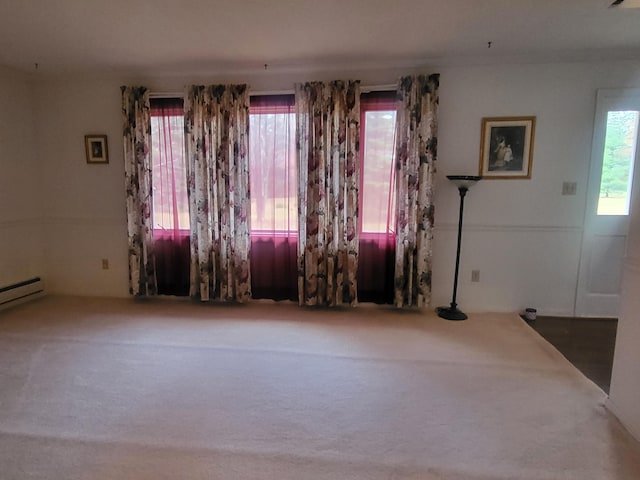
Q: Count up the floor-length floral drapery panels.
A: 4